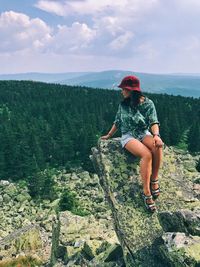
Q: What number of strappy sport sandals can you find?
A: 2